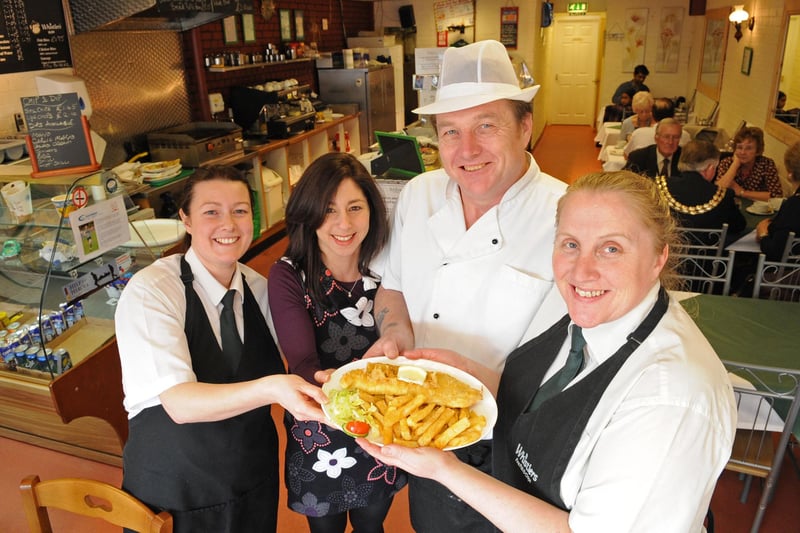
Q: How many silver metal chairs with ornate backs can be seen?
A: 5